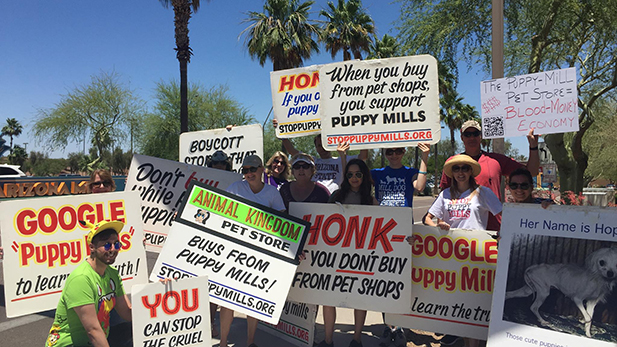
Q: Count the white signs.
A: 12